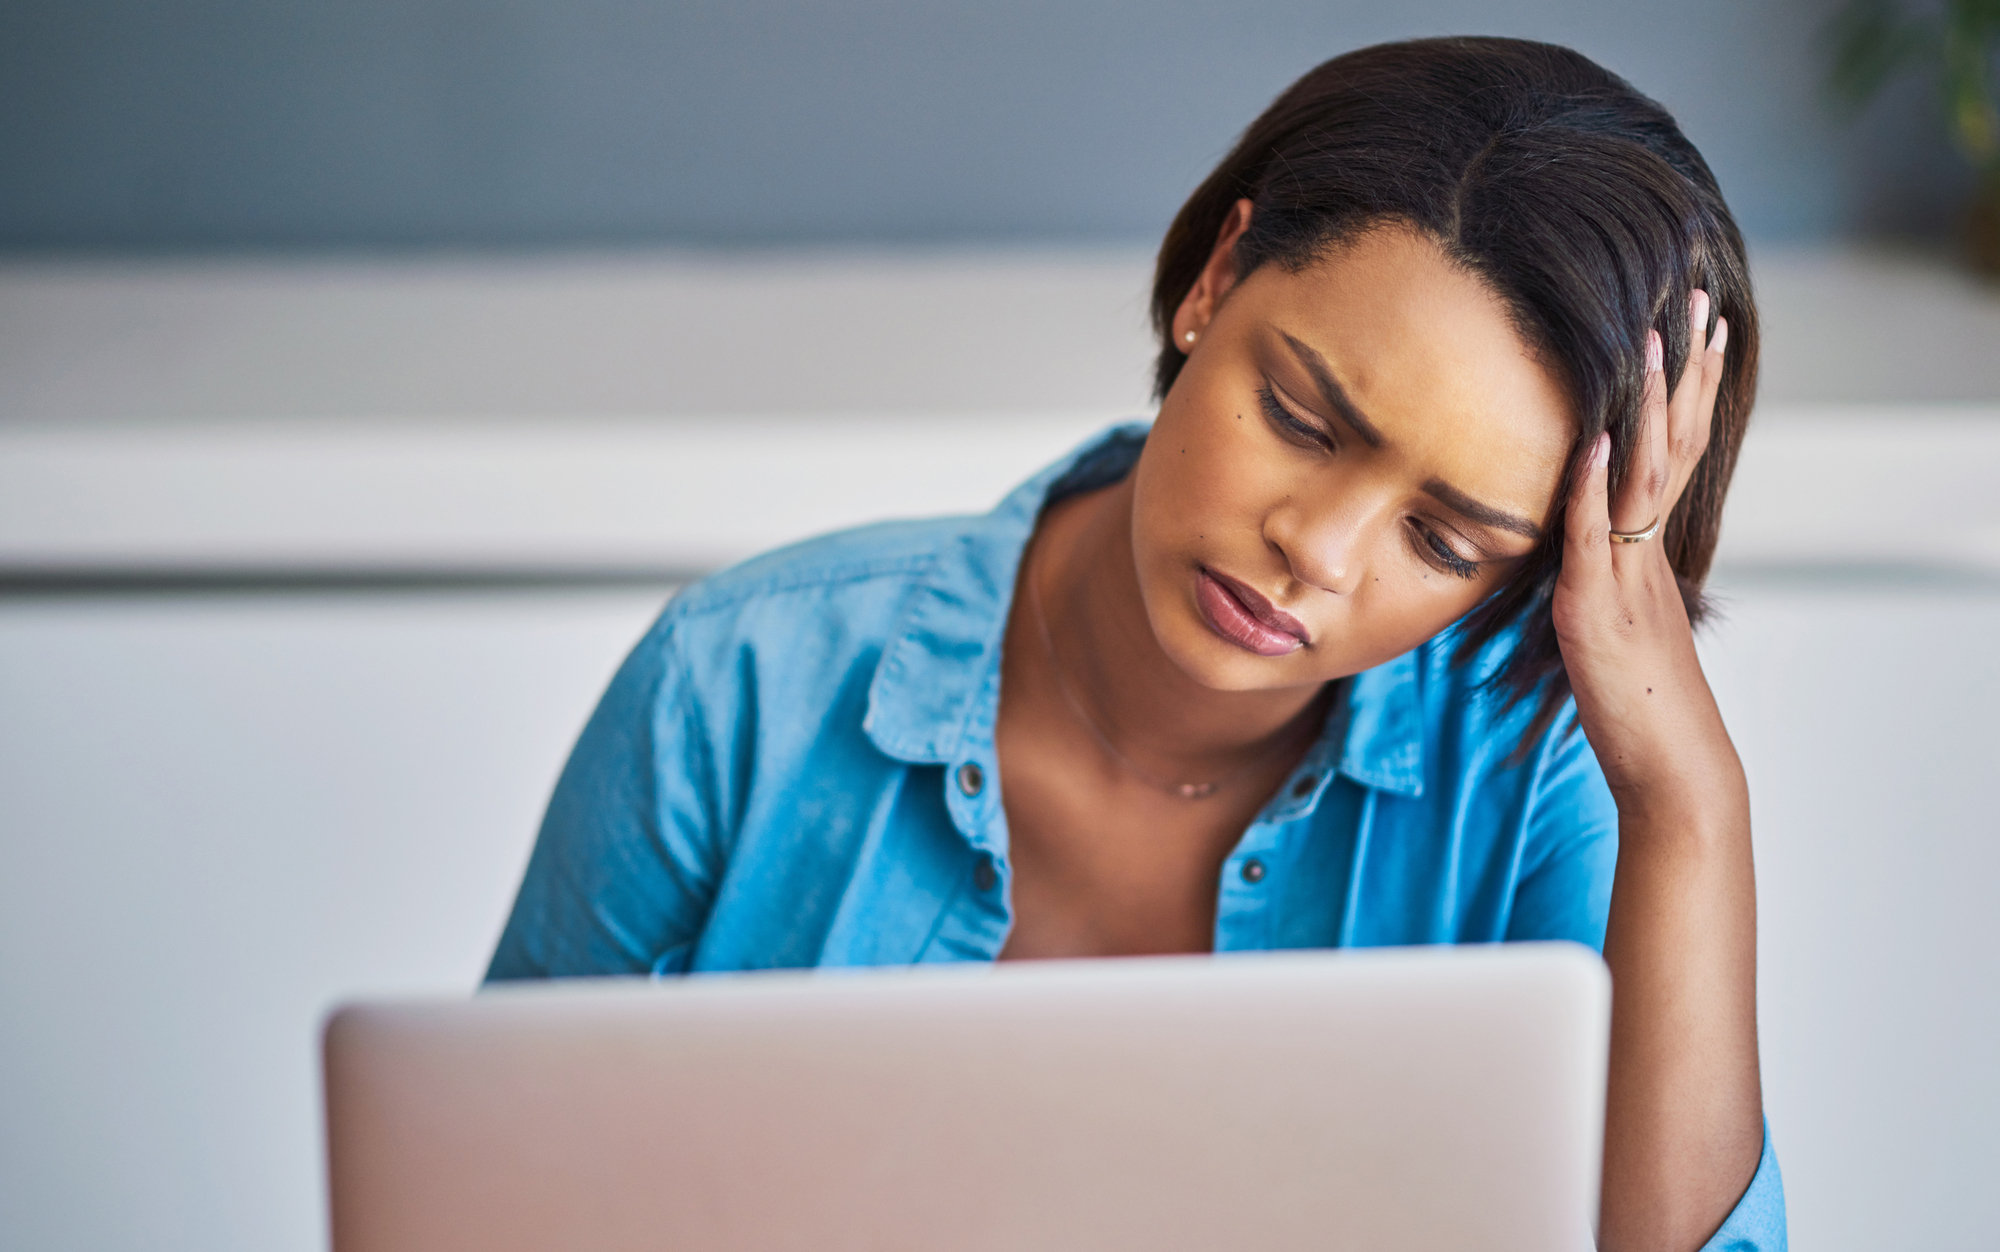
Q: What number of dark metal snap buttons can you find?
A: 4